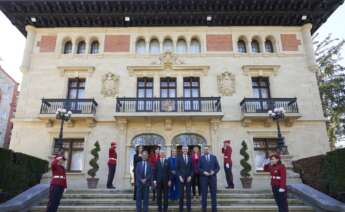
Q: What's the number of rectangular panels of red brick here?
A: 4